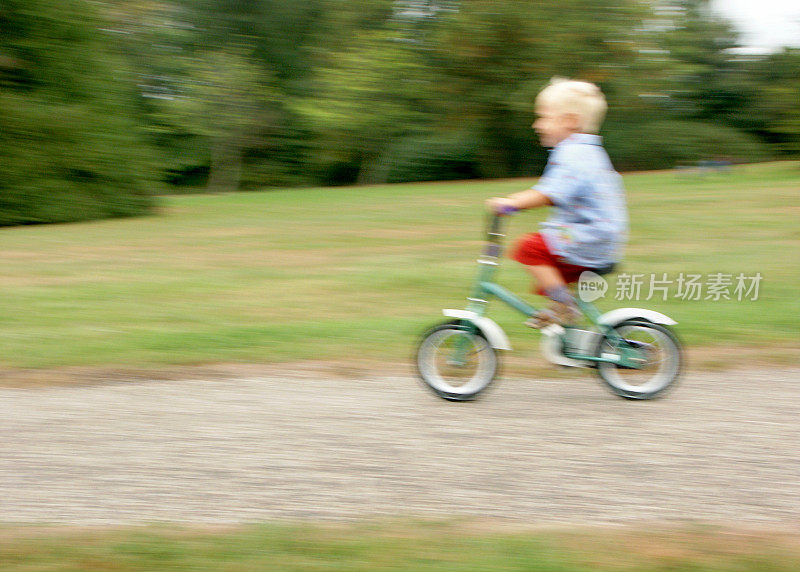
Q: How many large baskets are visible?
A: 0